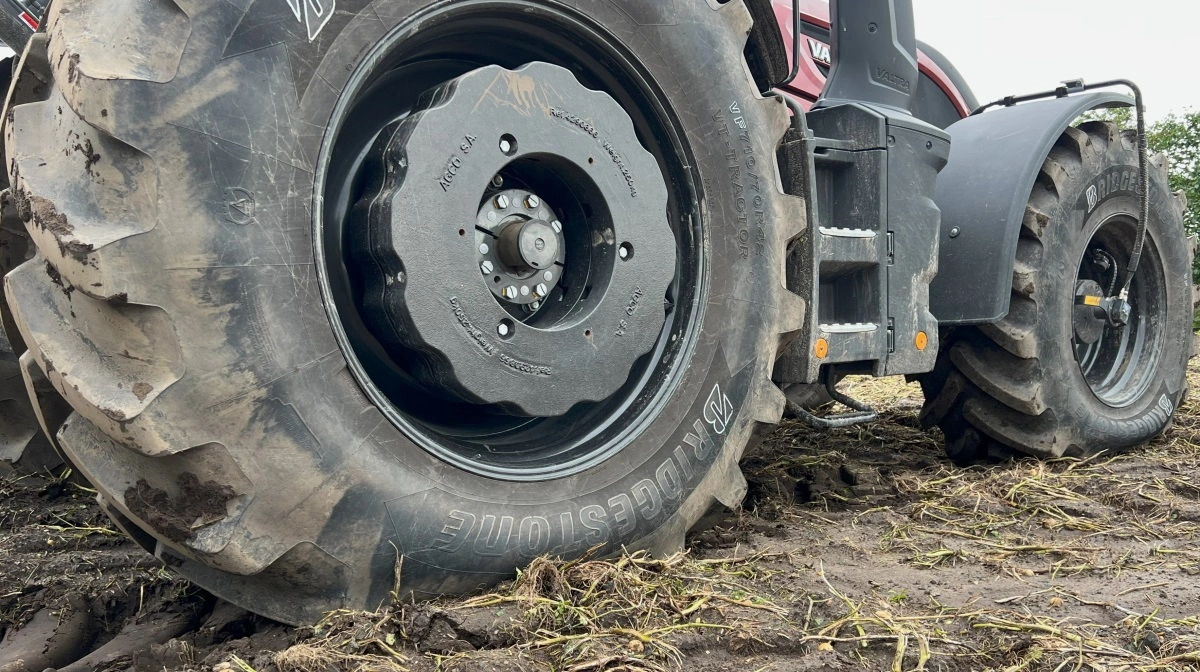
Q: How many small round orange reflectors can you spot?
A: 2